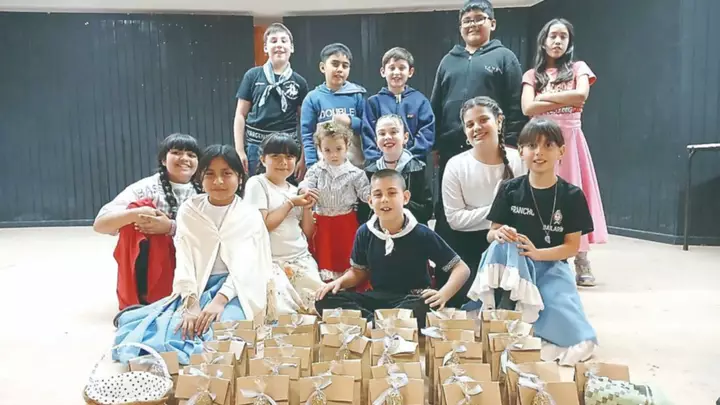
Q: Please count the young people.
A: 13